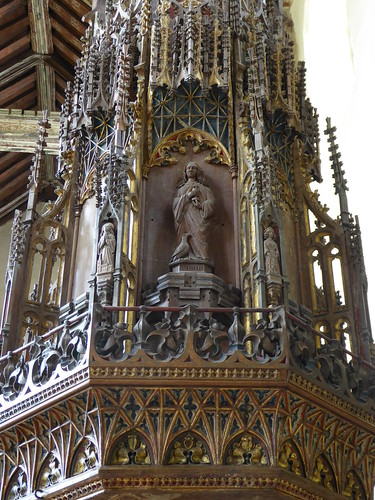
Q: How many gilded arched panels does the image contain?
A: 9